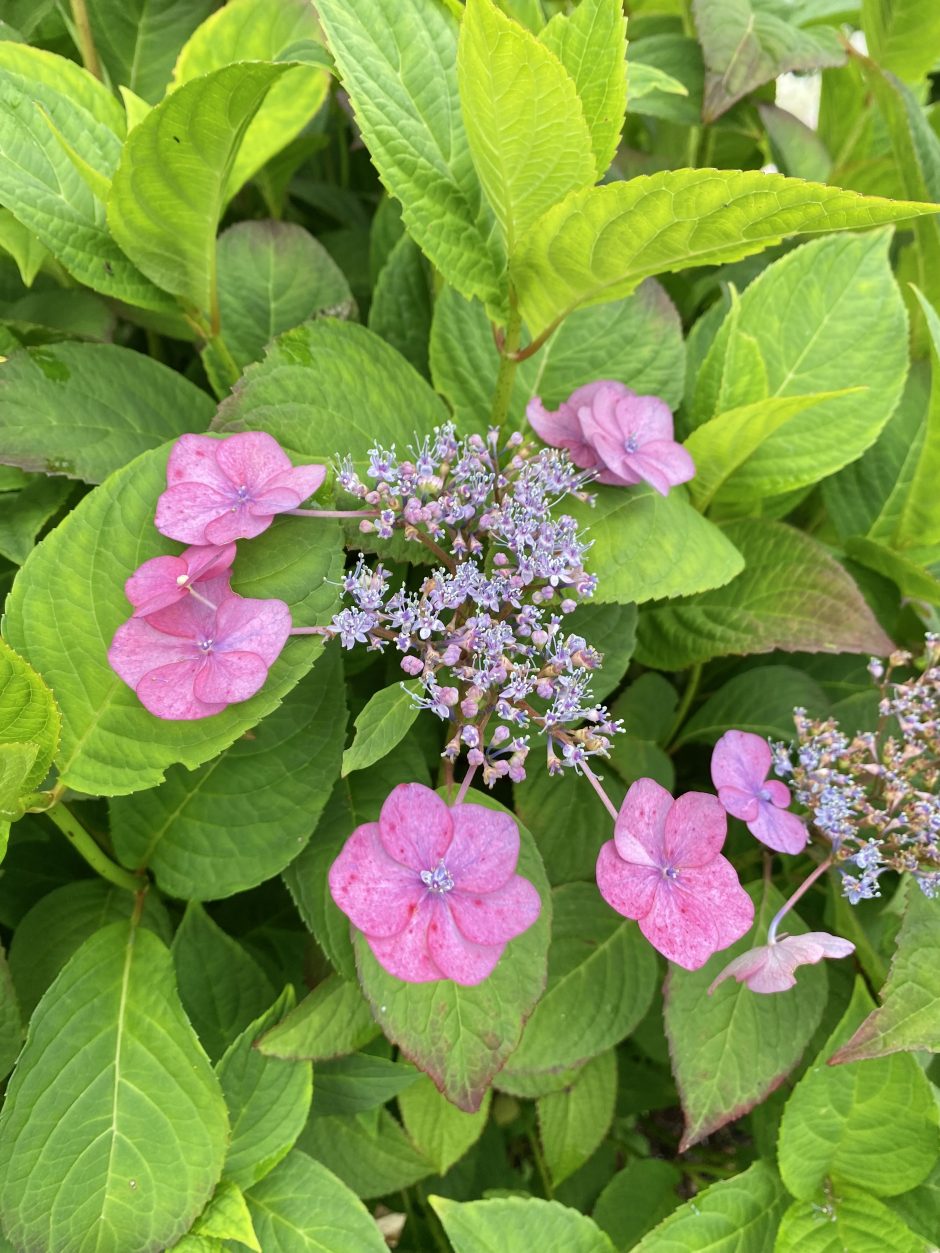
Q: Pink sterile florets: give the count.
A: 9